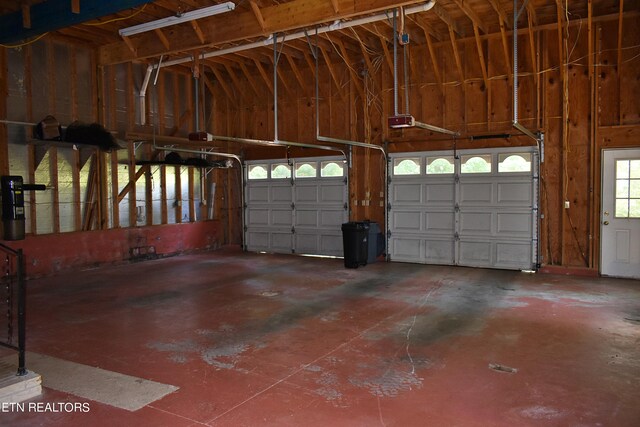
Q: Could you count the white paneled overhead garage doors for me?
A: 2